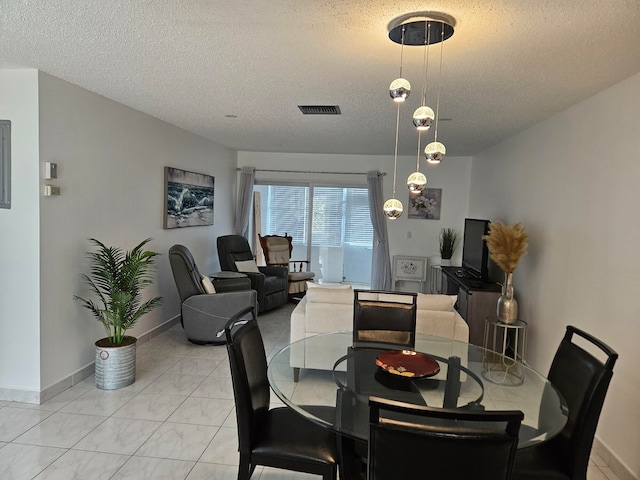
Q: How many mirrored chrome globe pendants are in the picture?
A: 5